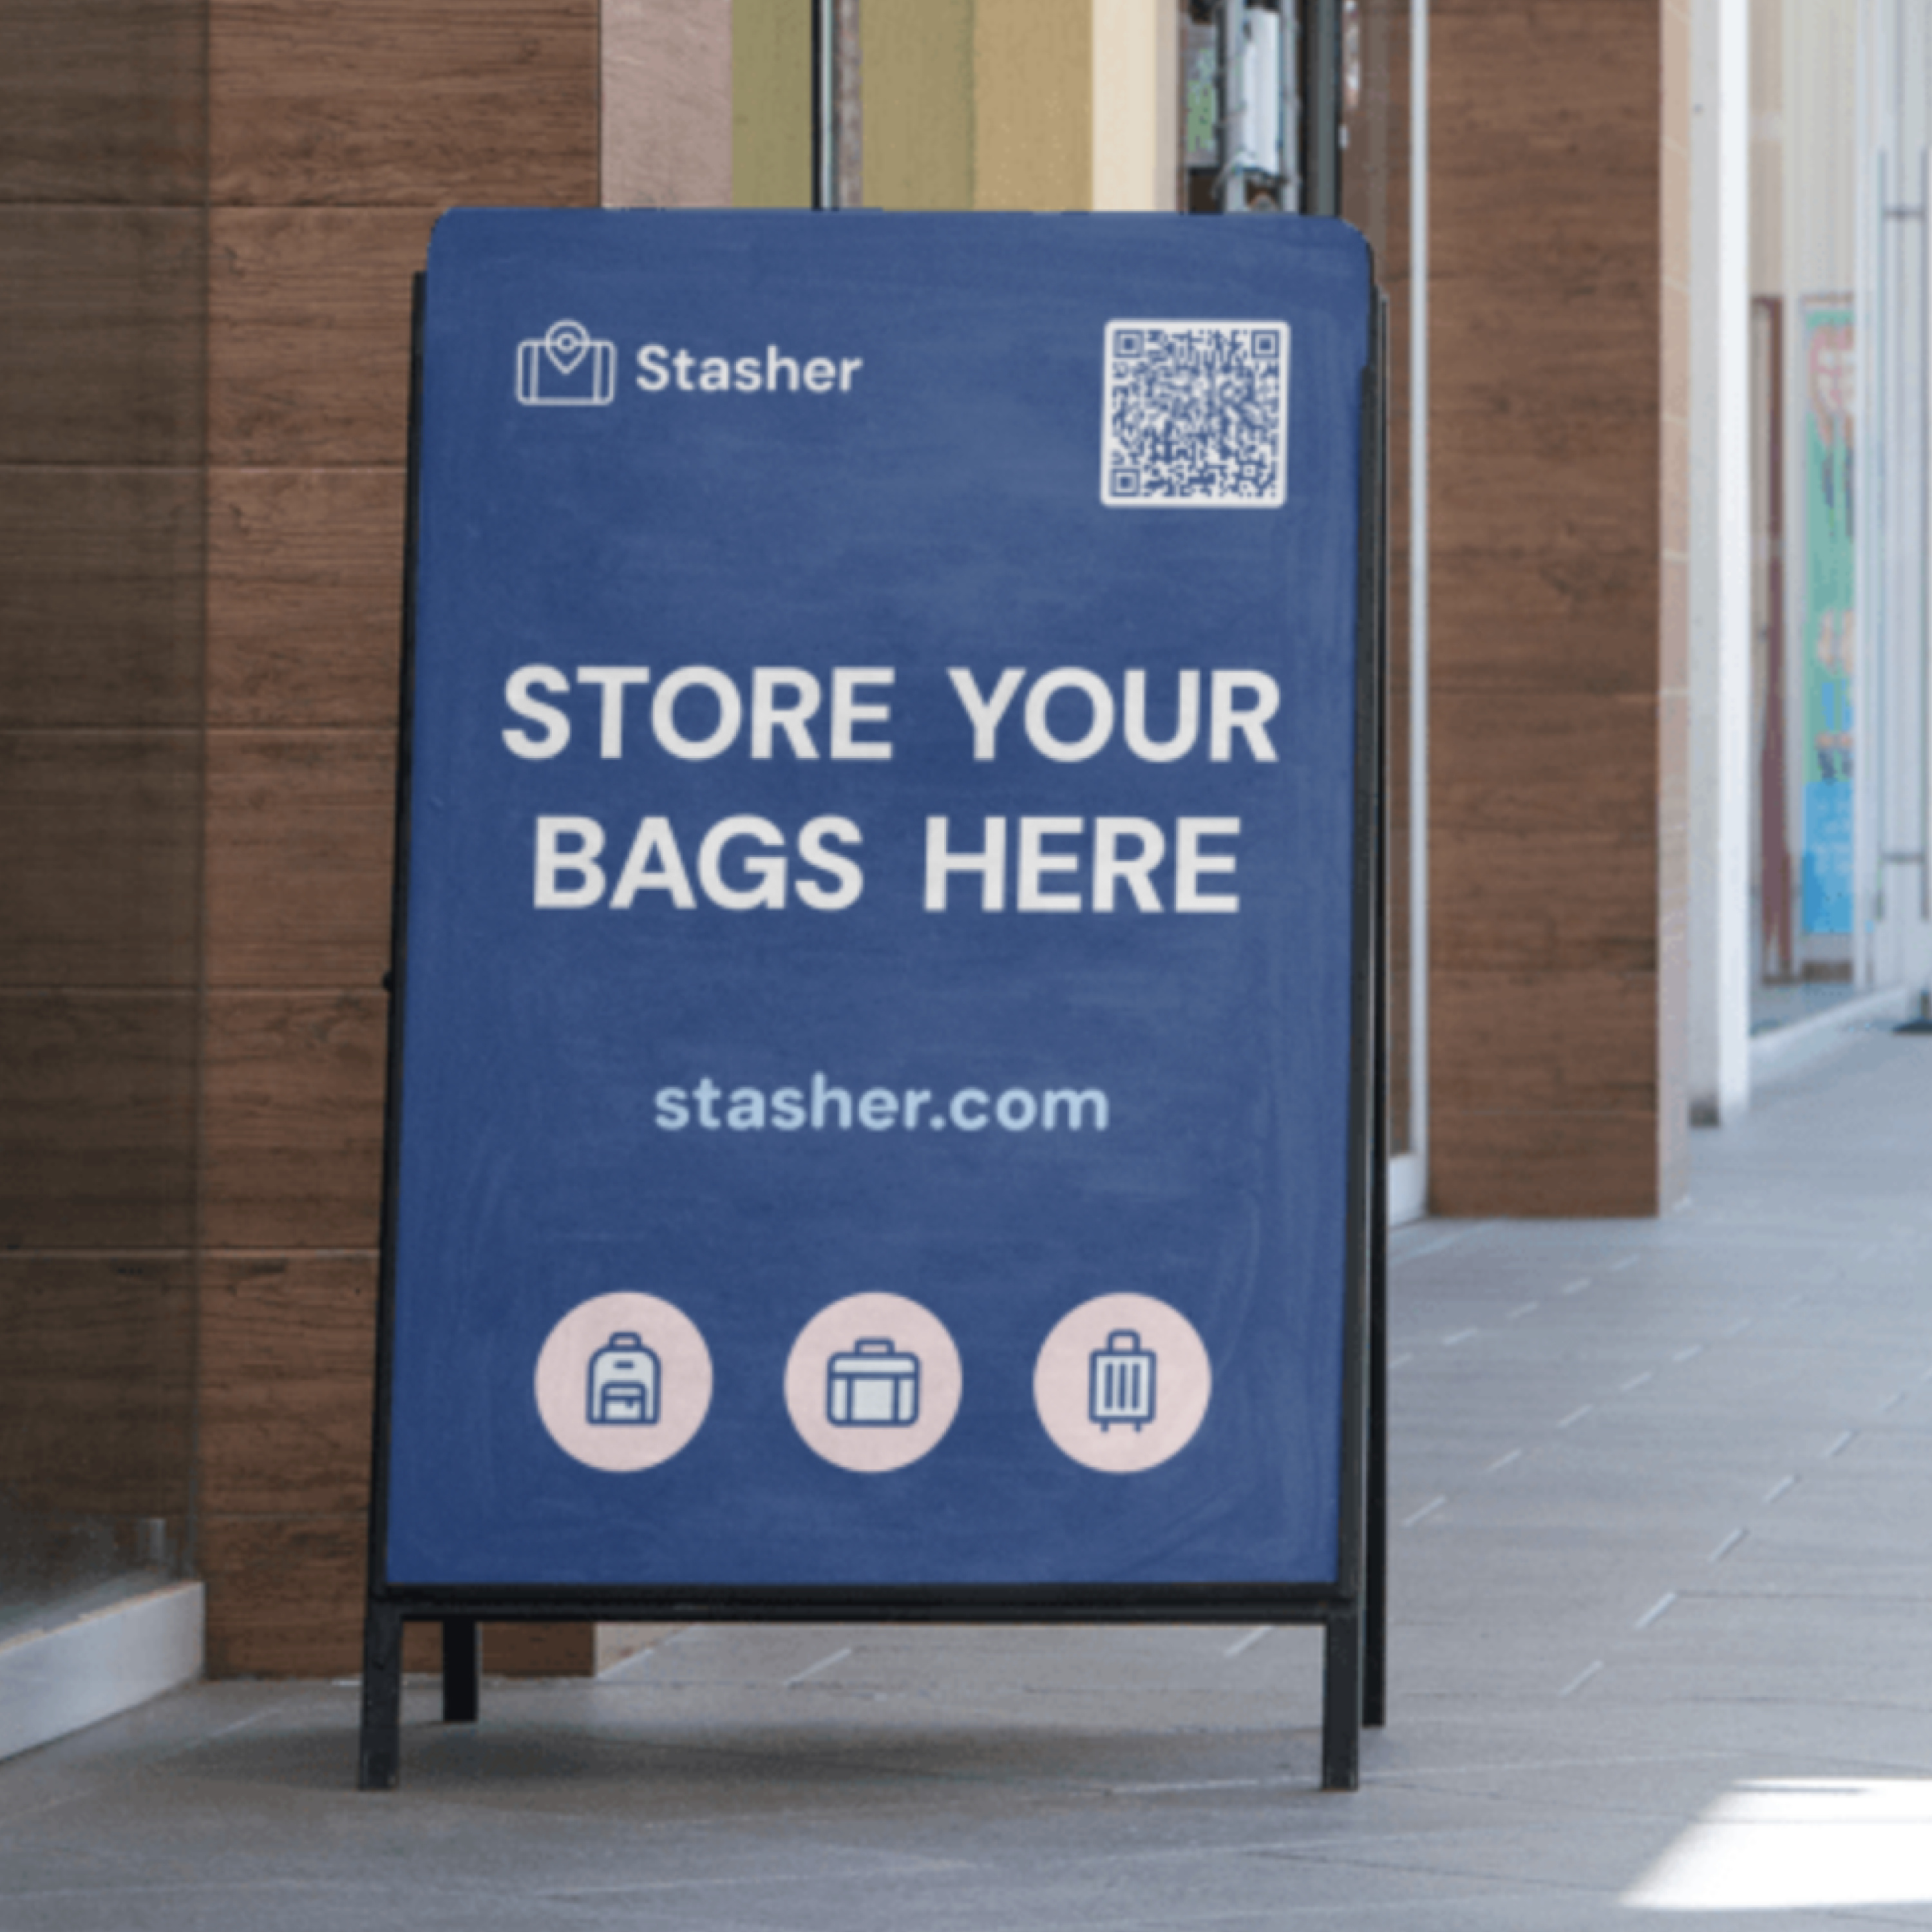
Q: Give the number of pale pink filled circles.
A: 3